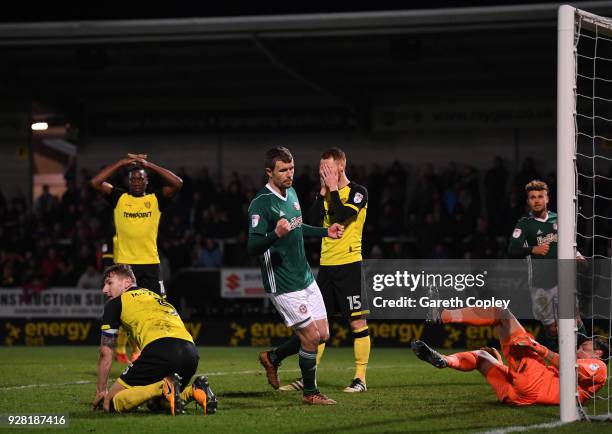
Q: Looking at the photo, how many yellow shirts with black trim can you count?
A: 3